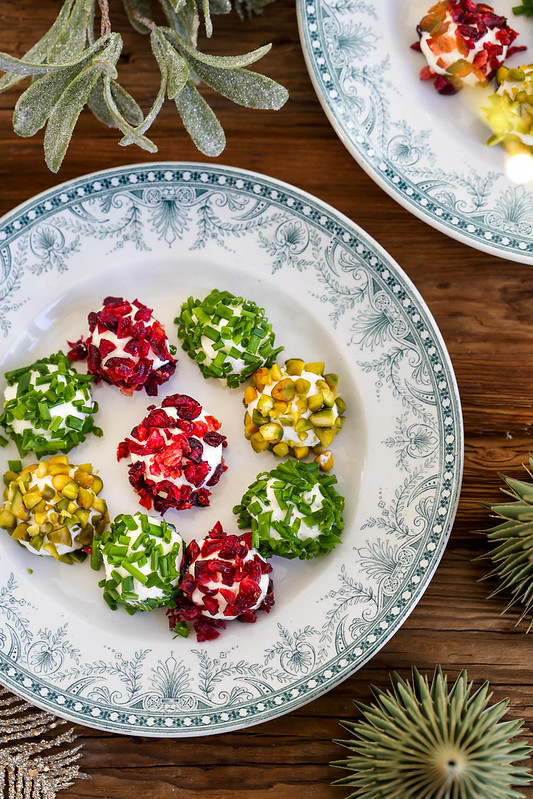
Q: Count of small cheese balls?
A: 11